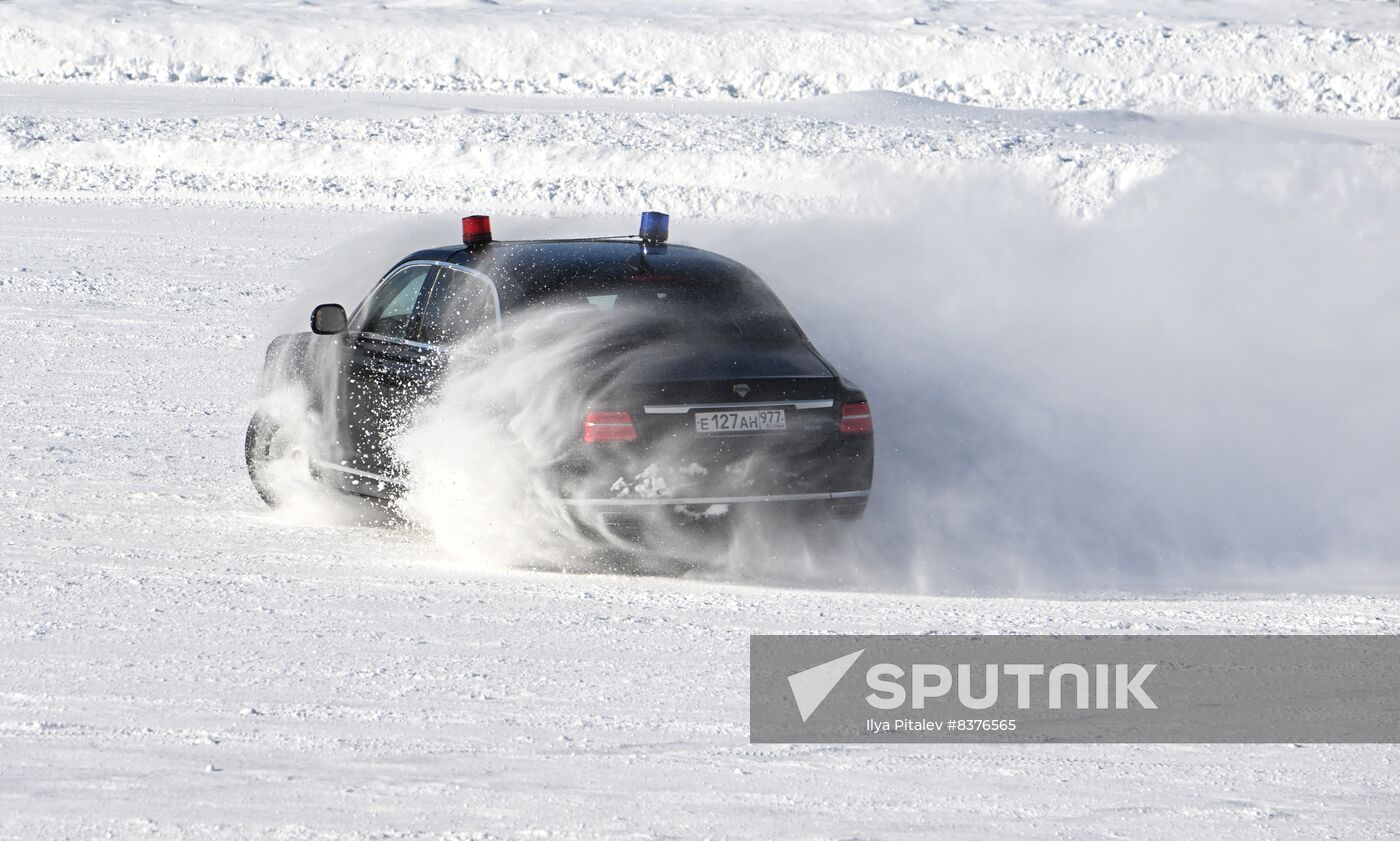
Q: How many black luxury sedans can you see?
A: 1